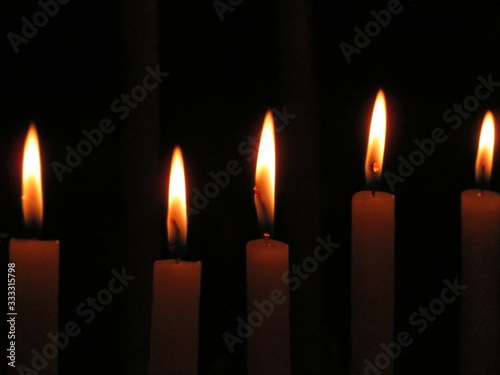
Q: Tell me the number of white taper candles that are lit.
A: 5